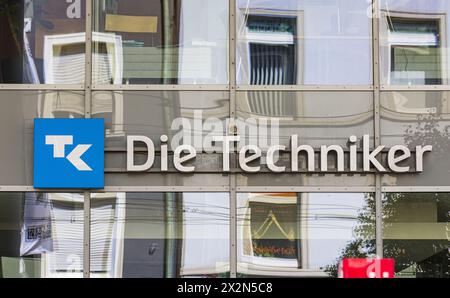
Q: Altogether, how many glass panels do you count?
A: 12